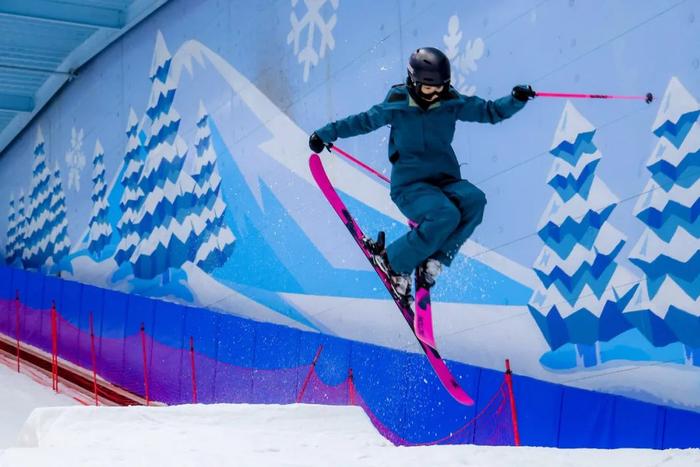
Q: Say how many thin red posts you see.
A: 8